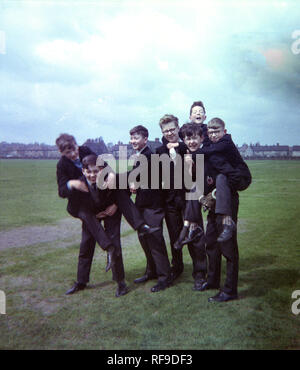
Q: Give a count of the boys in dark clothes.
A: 7